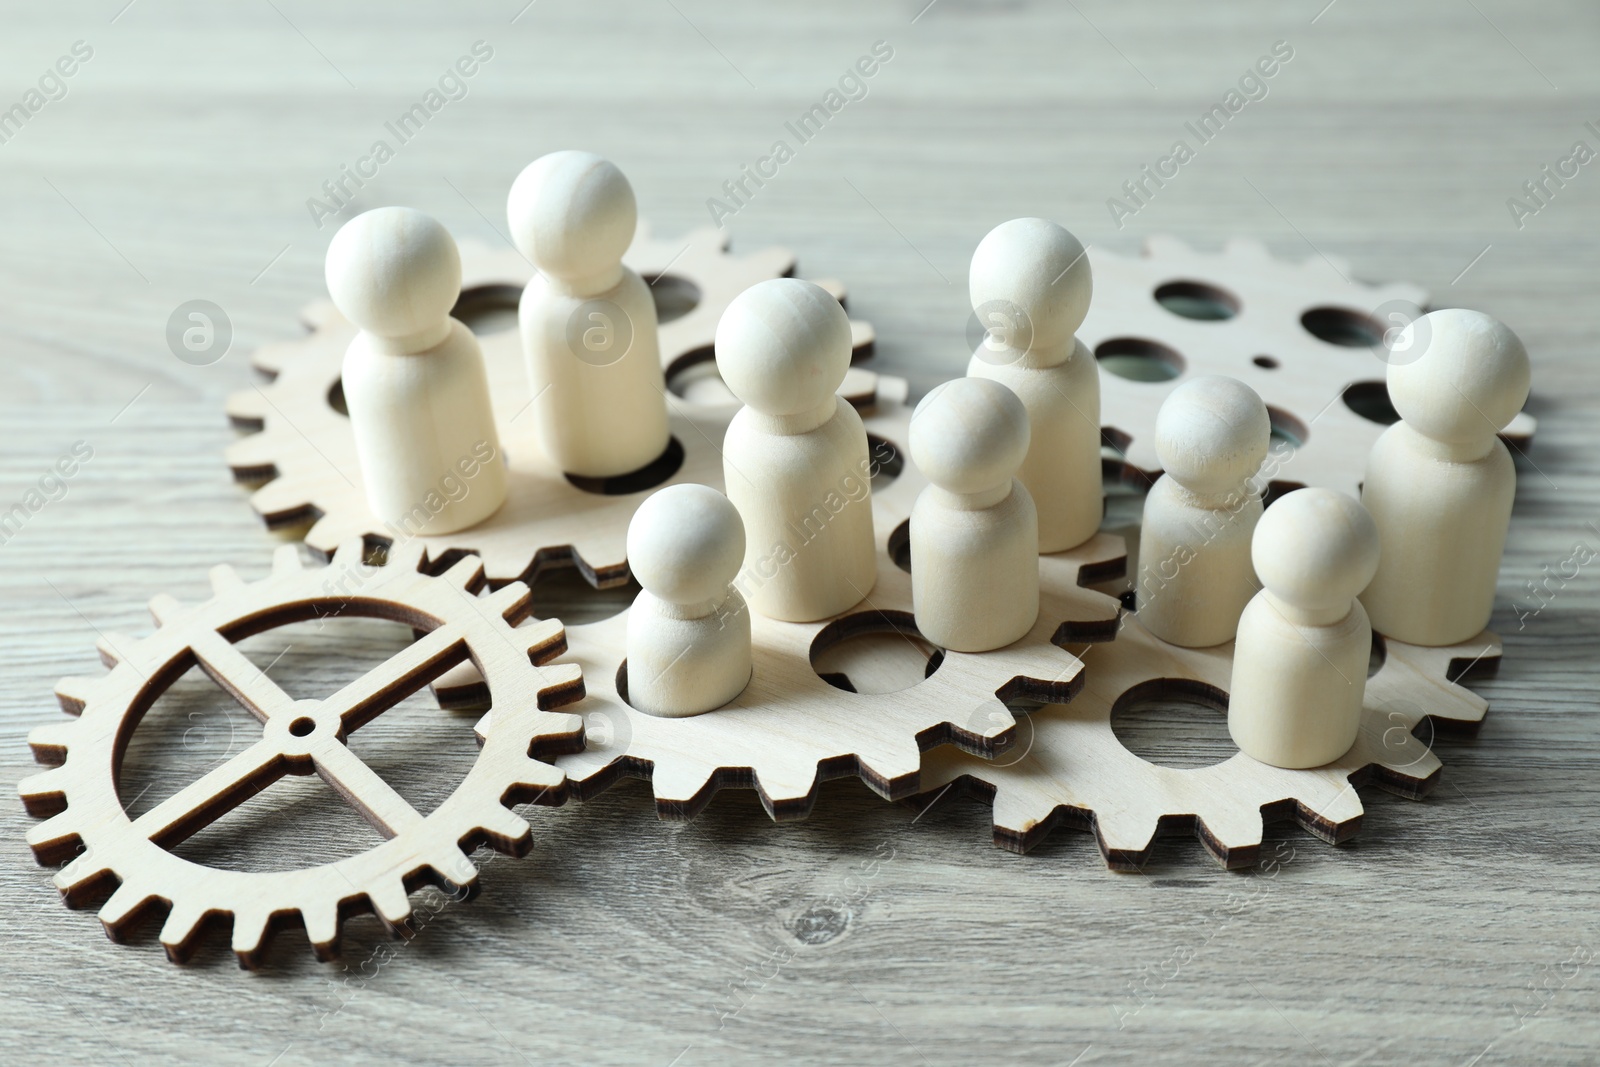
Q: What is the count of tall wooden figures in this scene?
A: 5